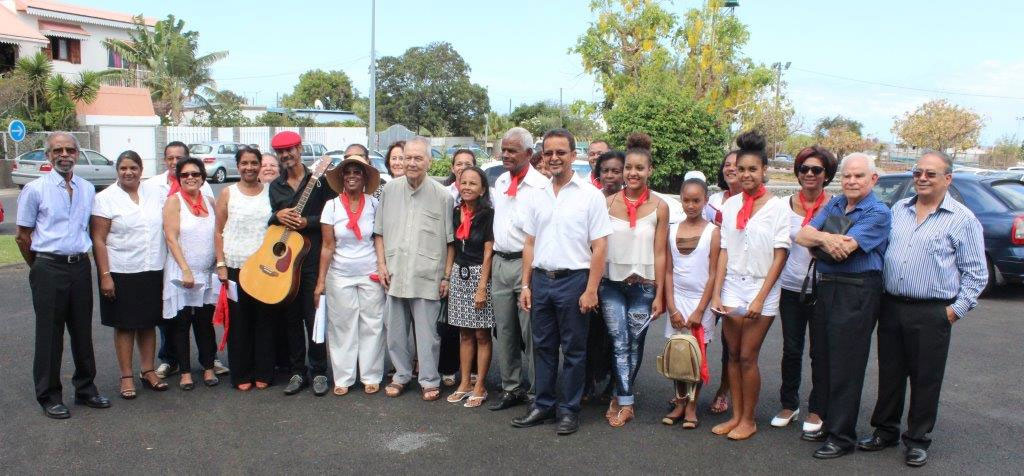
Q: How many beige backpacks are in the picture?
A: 1